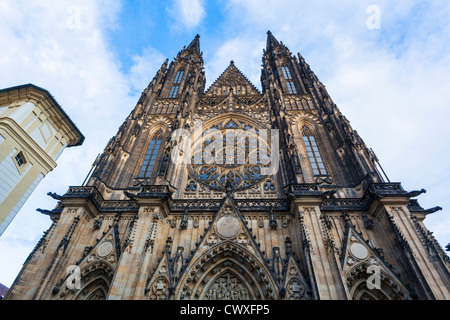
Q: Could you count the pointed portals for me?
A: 3